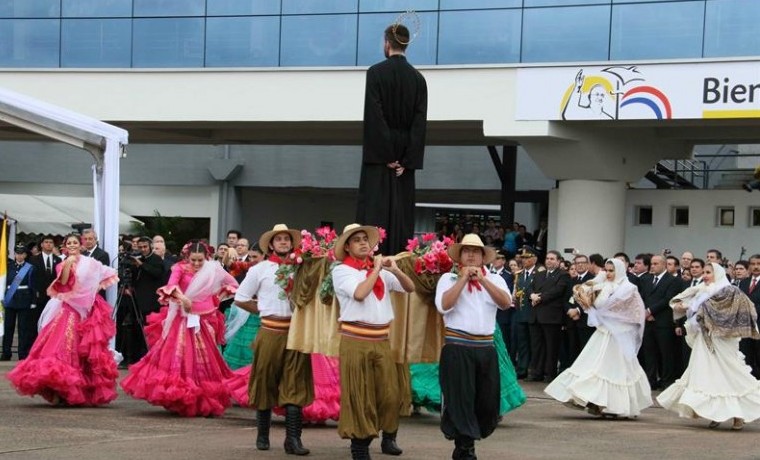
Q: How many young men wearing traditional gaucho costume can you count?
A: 3